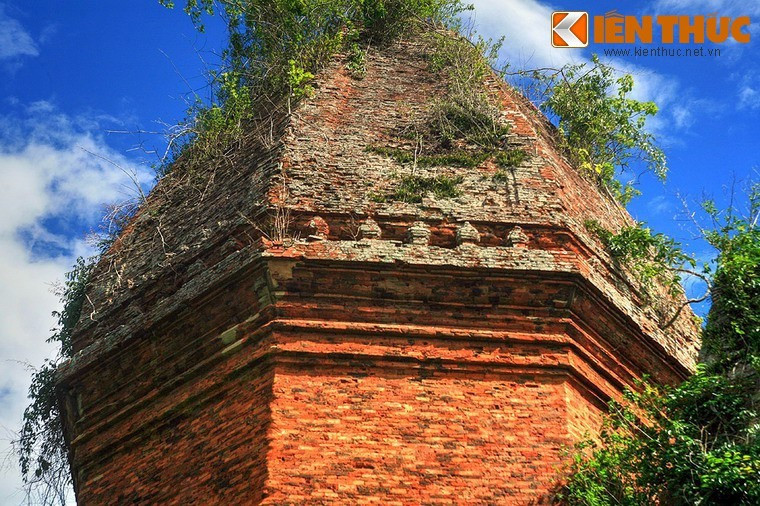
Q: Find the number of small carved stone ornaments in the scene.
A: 5